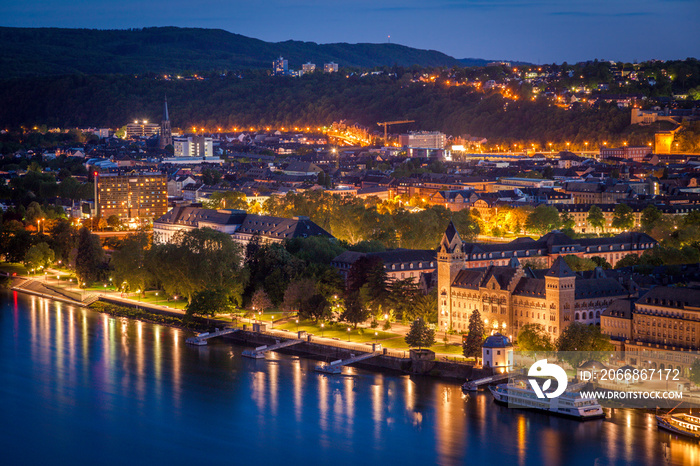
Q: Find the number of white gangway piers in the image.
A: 4